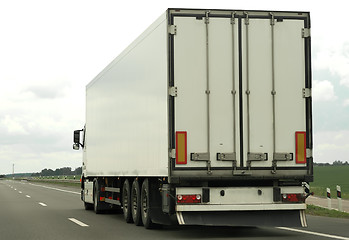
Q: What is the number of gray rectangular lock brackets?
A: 4